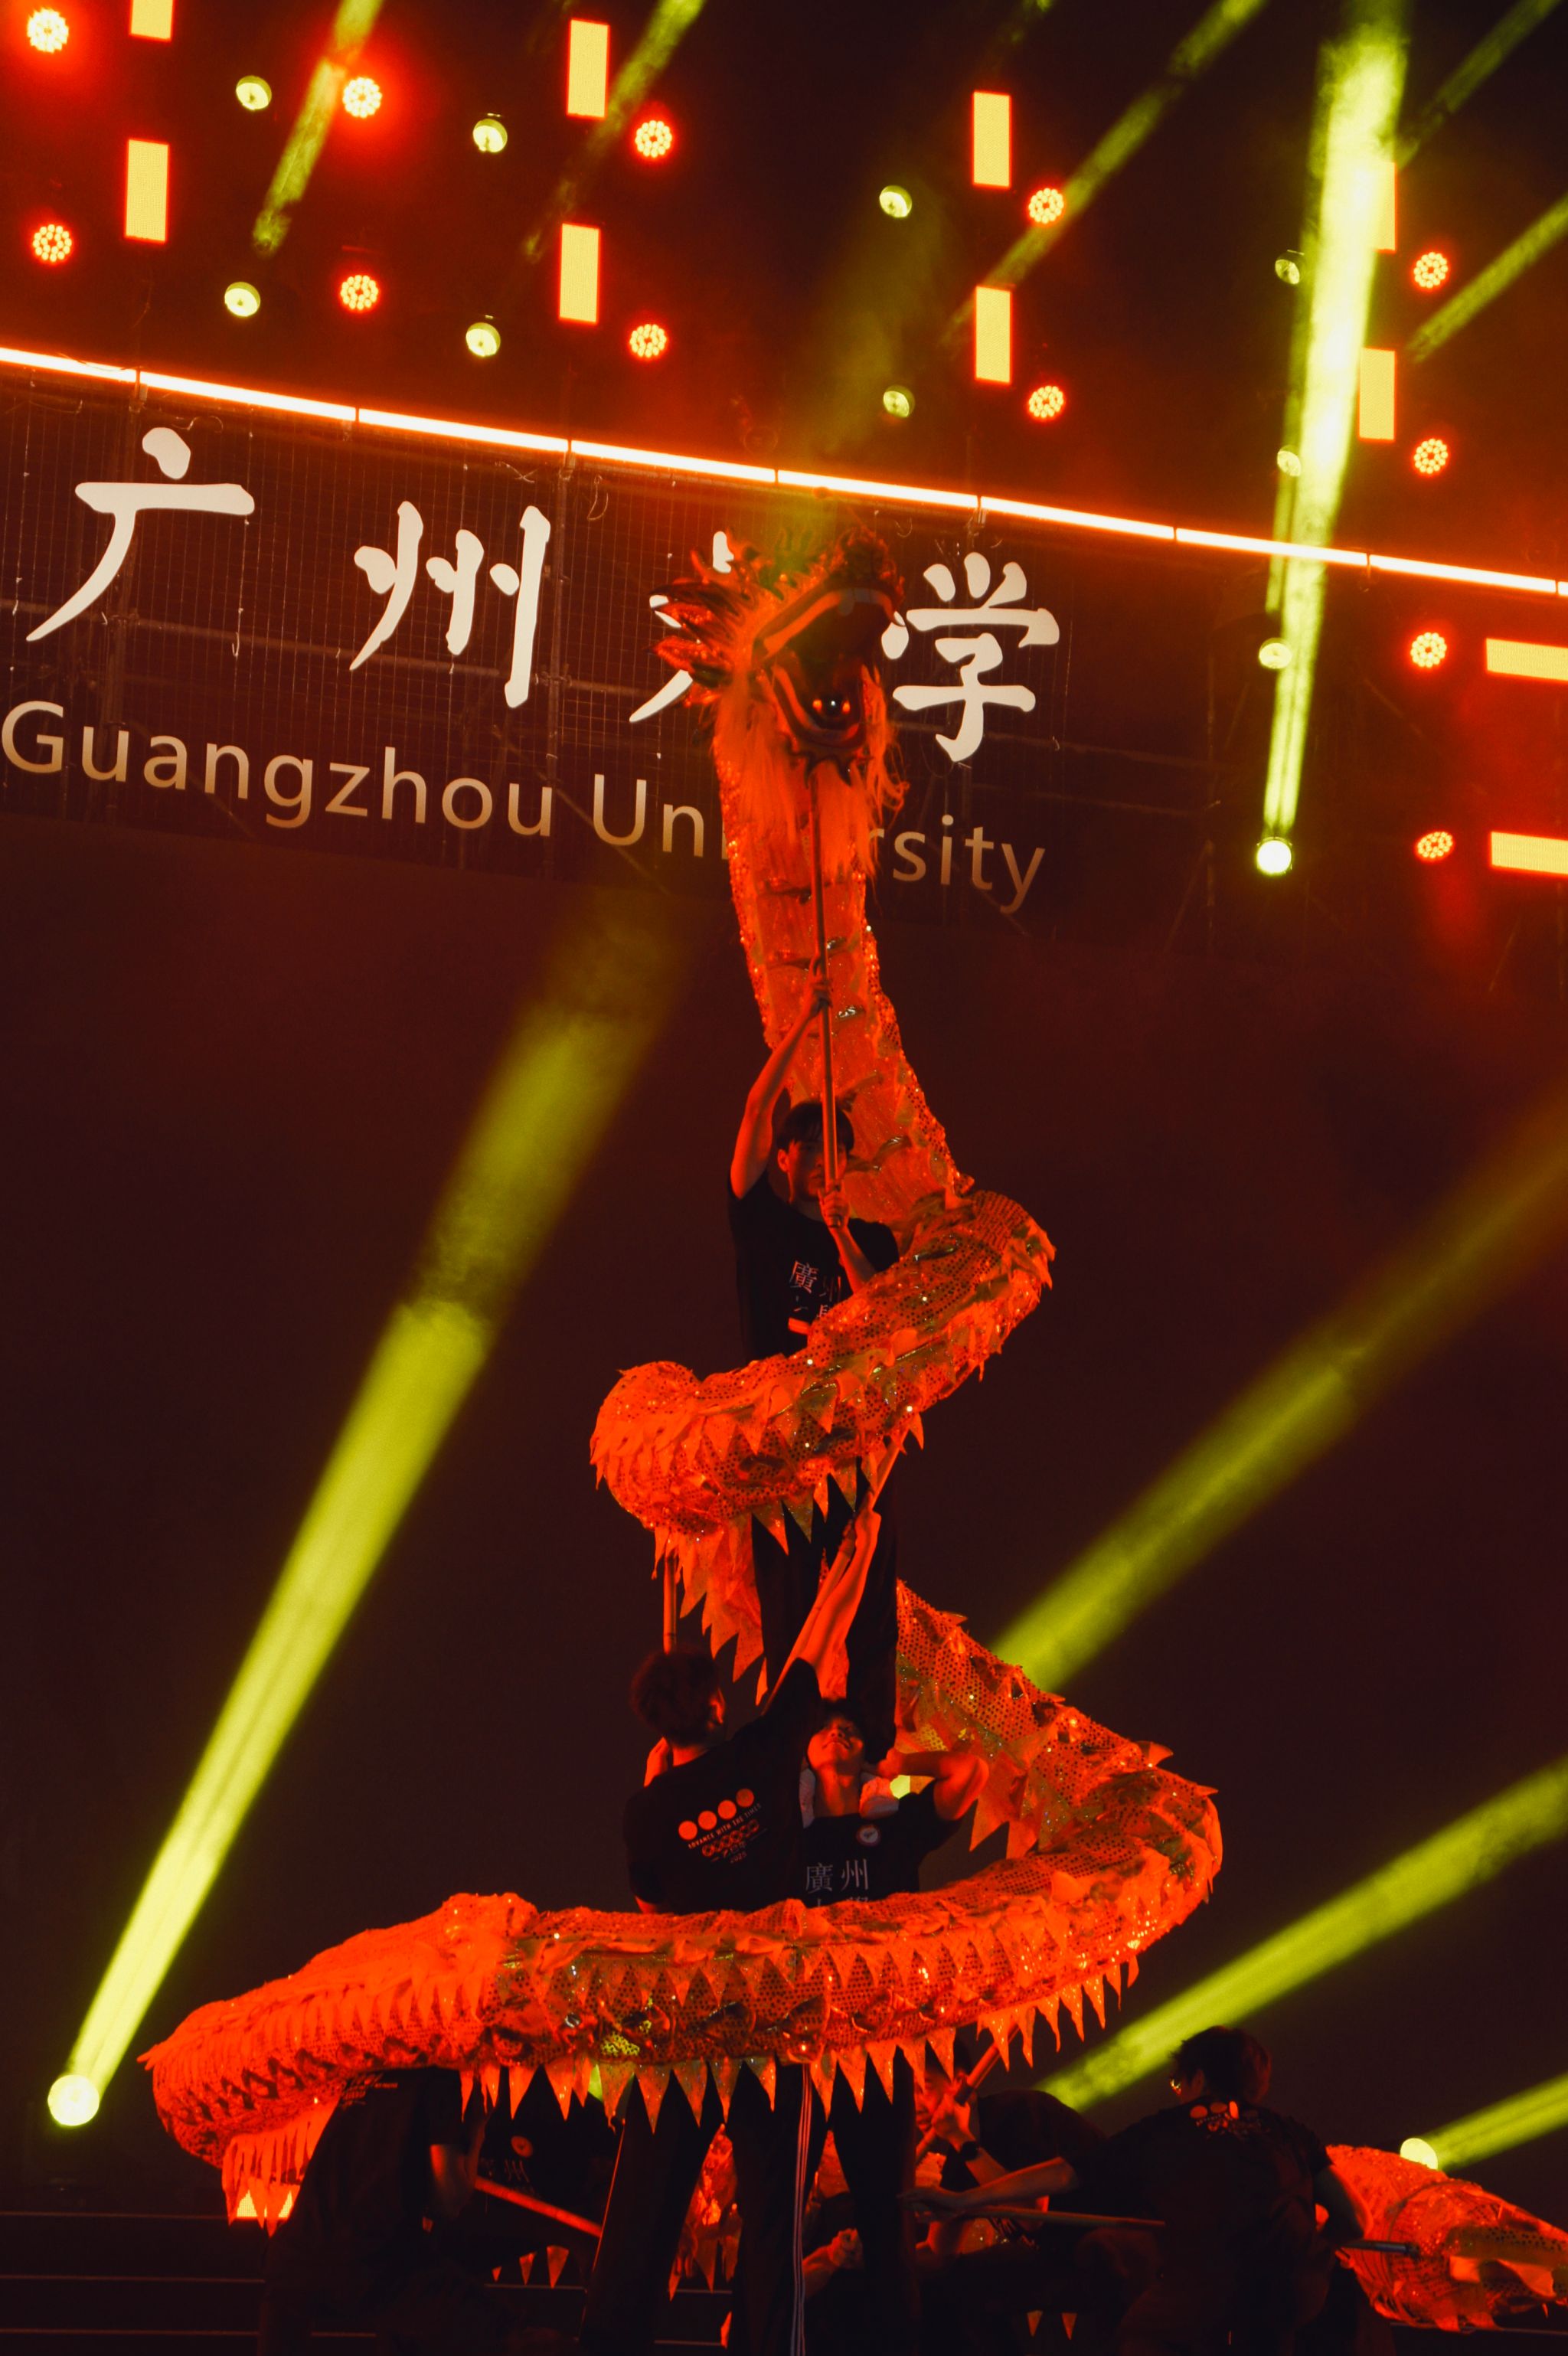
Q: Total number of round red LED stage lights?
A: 12